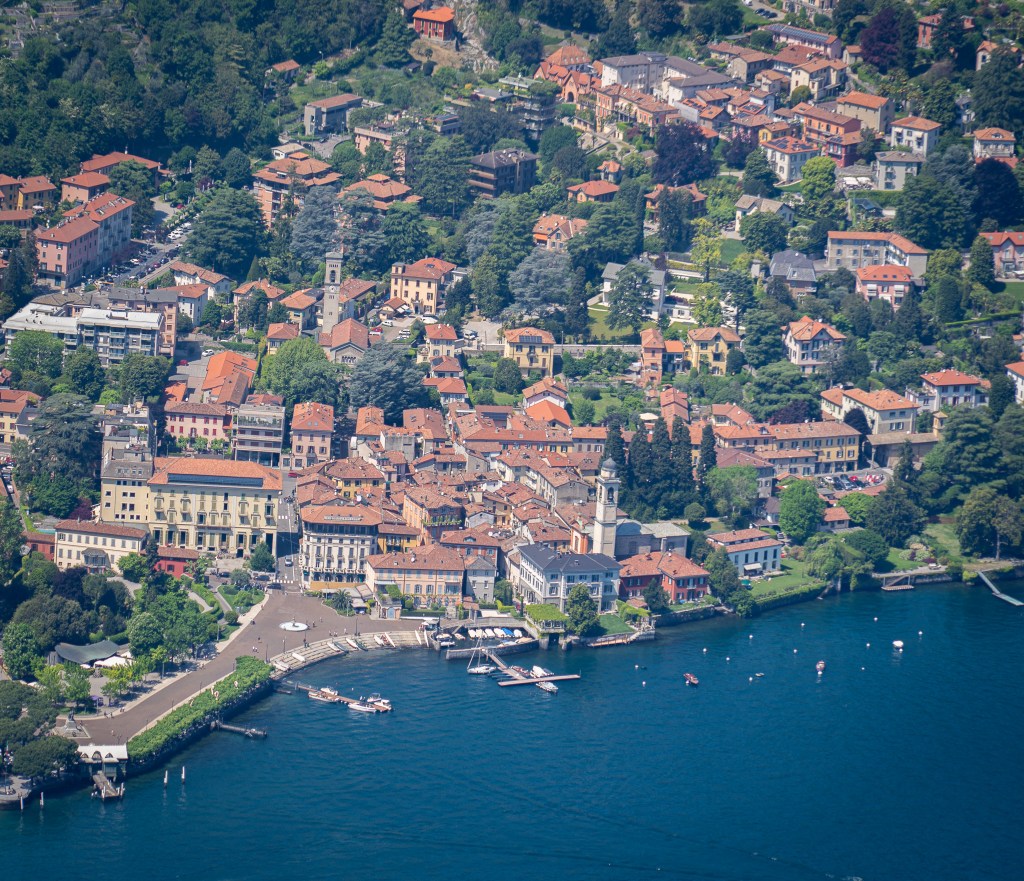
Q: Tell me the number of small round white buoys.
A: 15